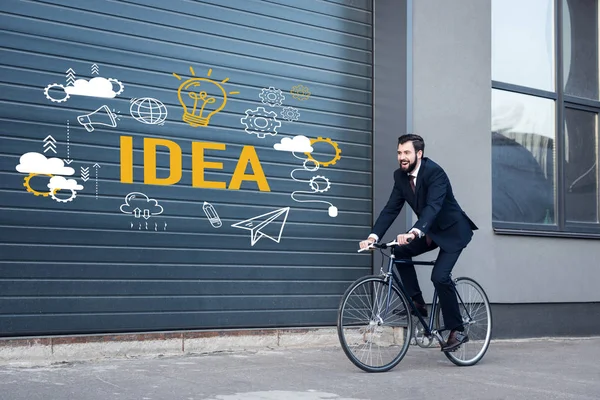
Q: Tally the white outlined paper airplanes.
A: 1